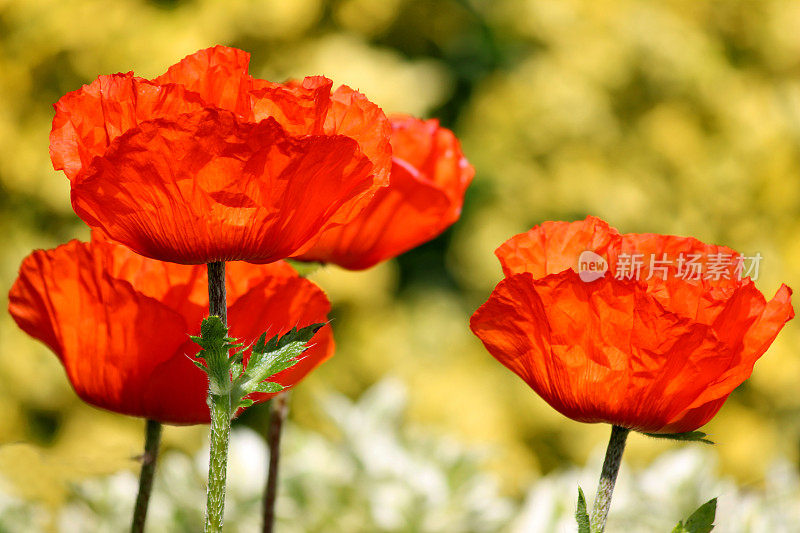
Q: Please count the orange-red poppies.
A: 4